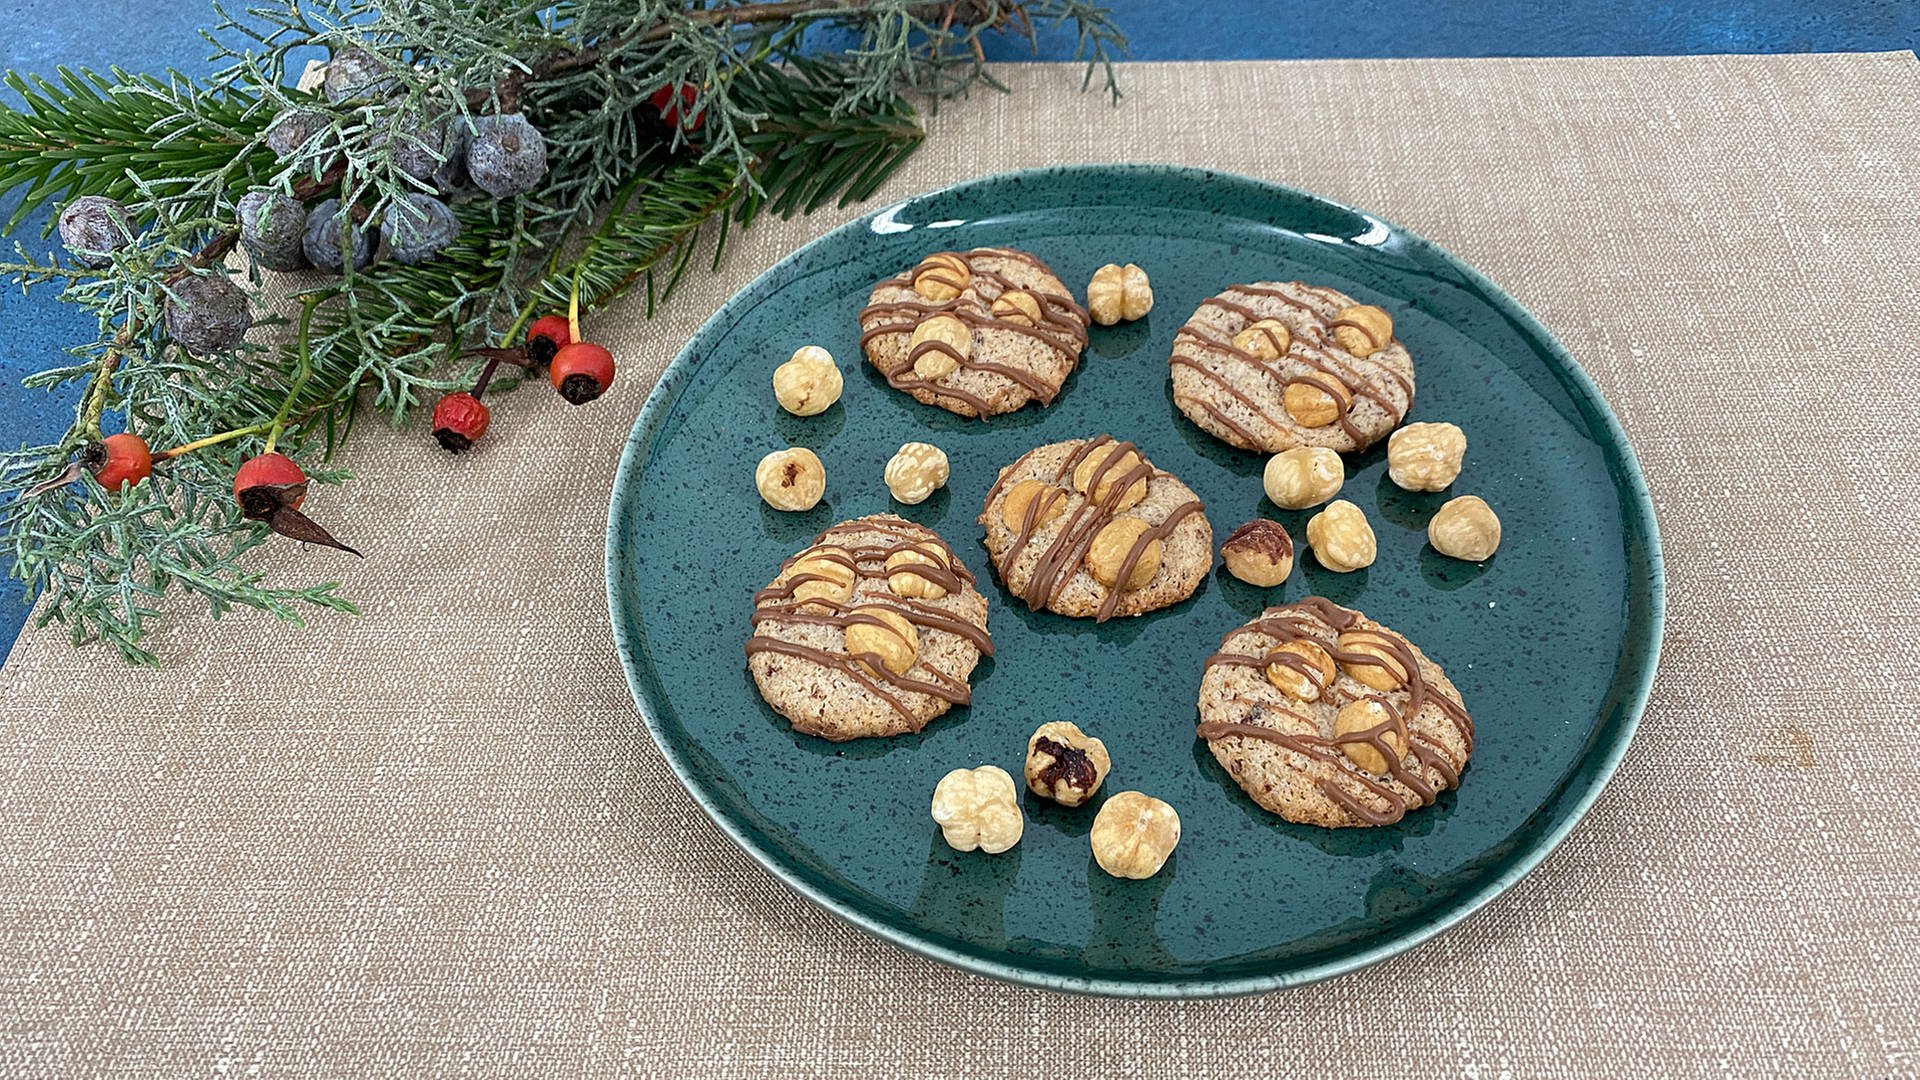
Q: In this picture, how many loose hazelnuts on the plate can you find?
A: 12